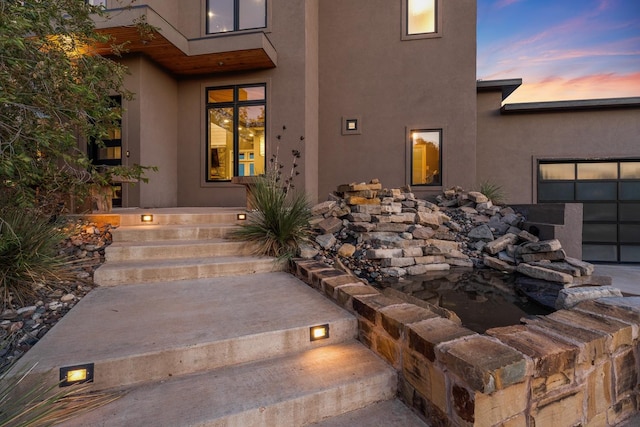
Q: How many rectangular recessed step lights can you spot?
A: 4